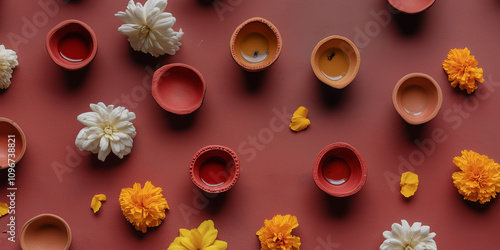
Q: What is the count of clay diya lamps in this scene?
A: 10